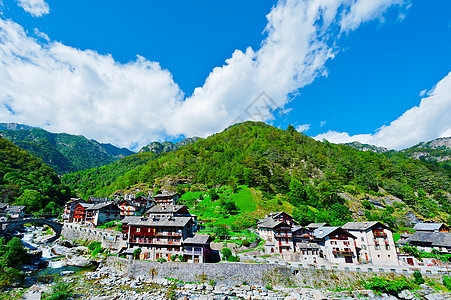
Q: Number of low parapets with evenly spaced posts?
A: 2